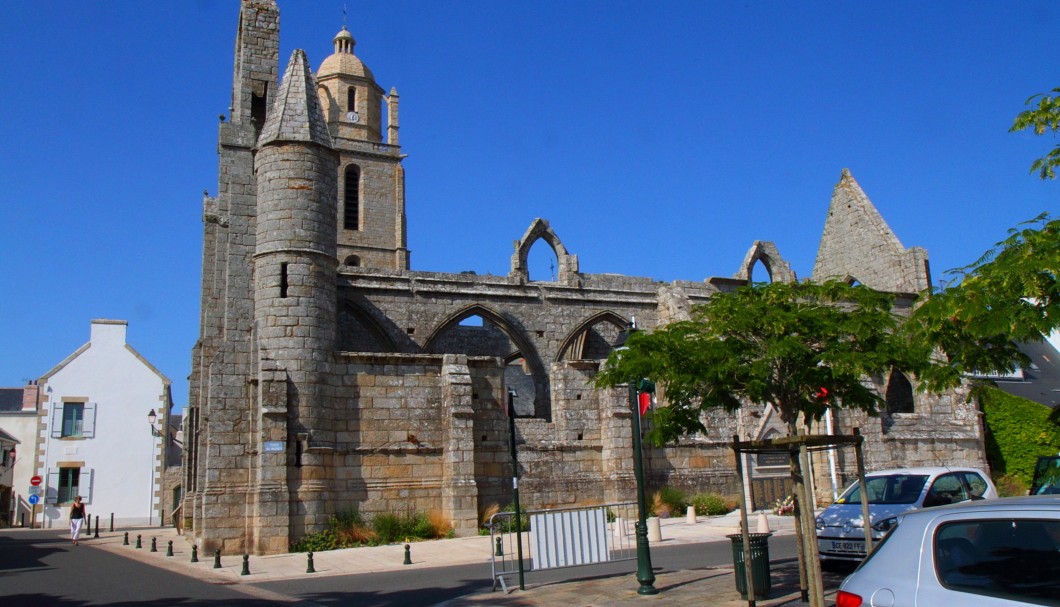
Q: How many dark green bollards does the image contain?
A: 13